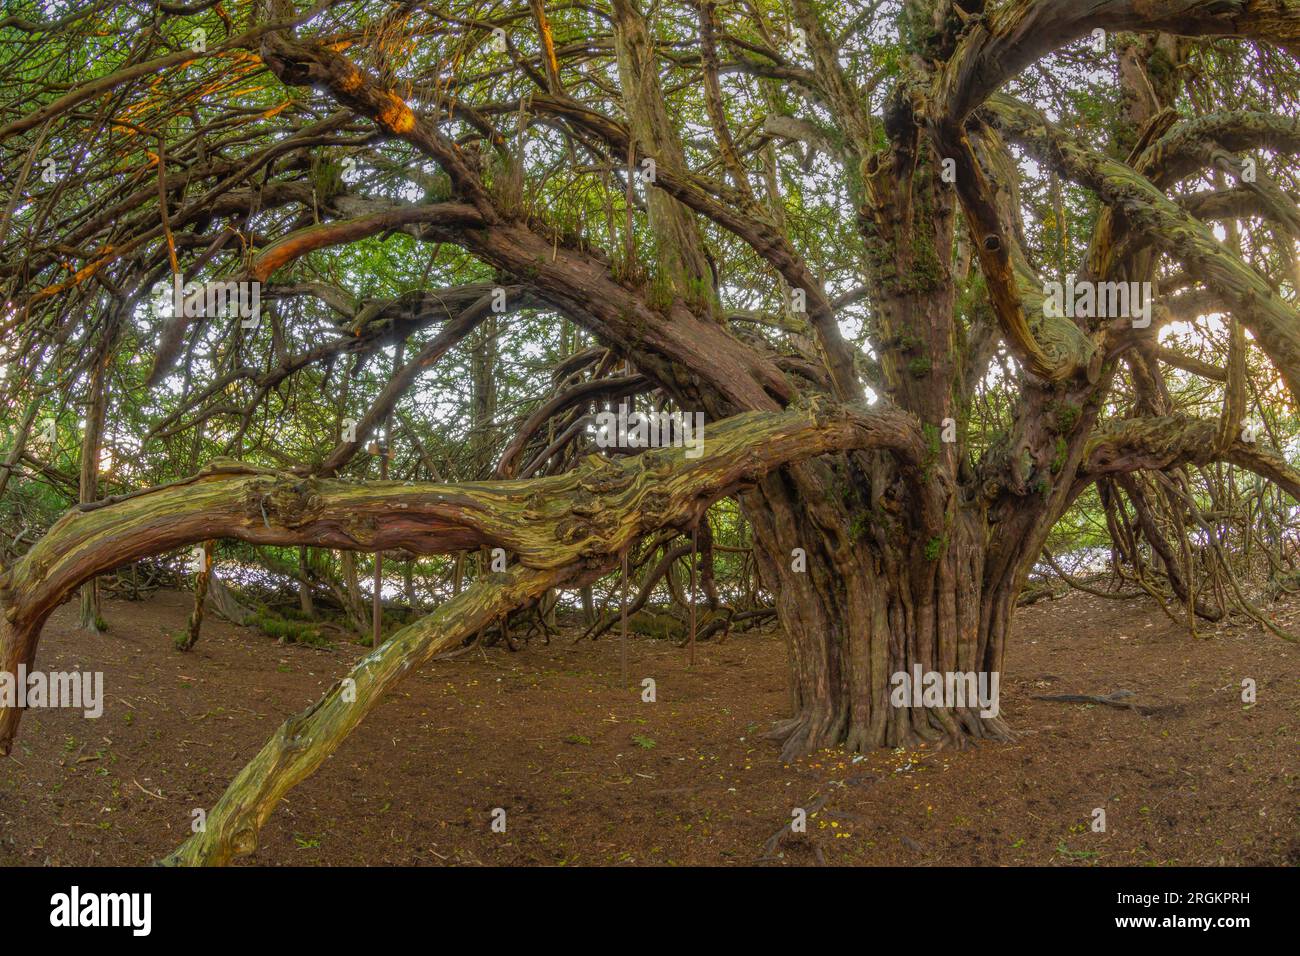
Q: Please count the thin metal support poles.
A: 3